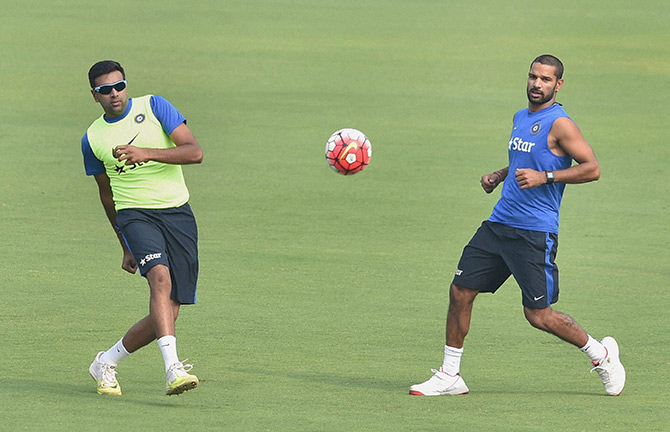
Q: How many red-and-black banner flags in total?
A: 0